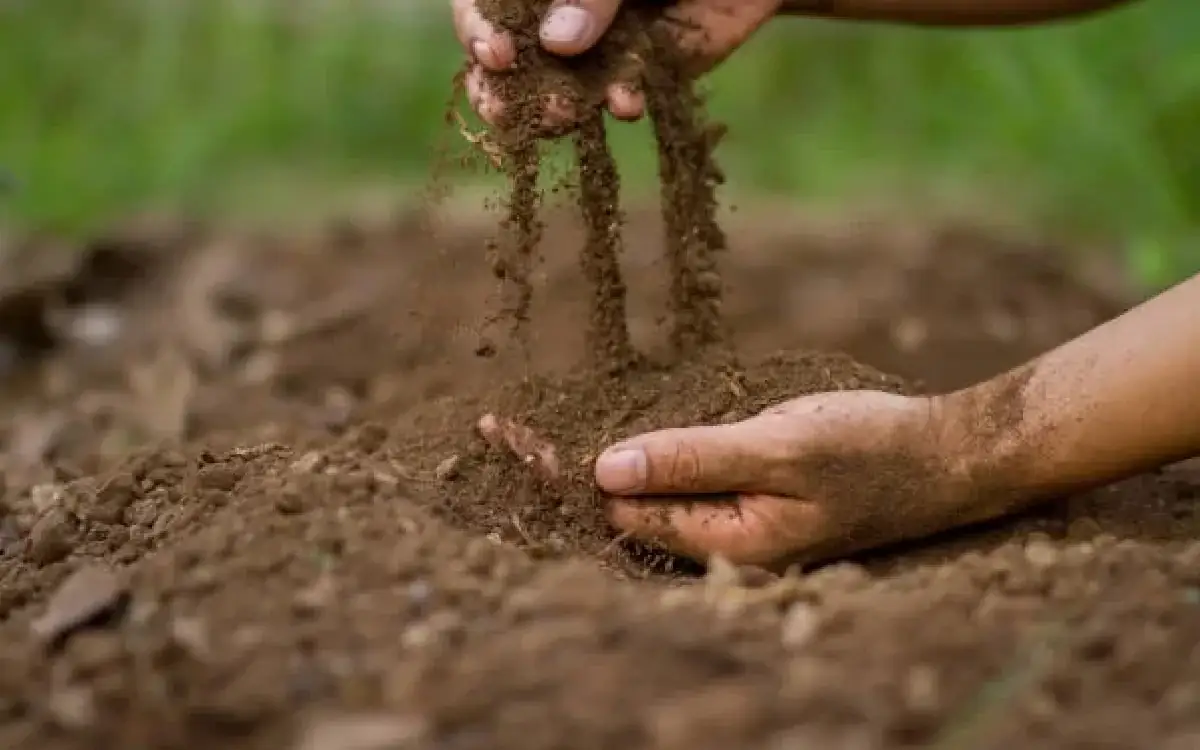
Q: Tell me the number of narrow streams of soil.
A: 3